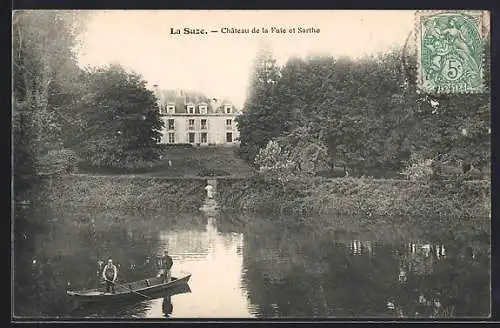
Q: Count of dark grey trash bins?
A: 0